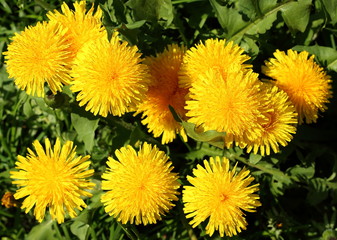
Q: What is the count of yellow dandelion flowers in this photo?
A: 11